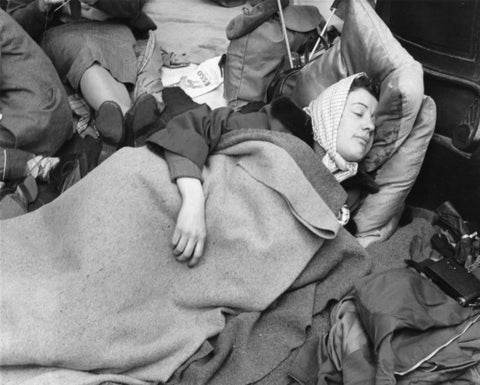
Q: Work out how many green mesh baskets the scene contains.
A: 0